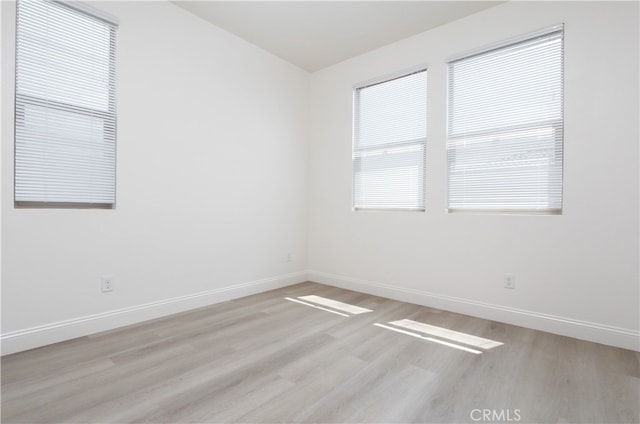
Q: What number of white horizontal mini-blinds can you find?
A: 3